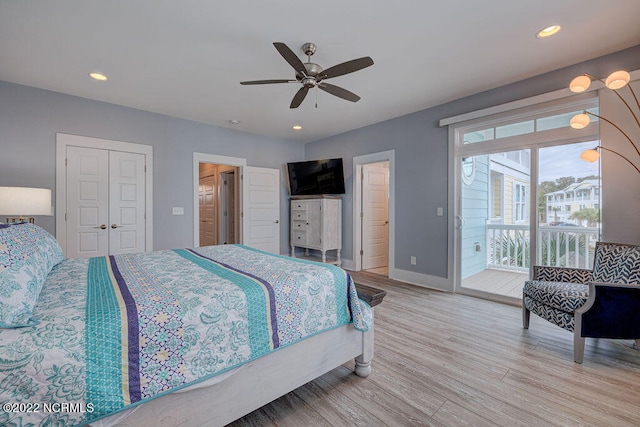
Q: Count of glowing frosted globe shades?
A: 4